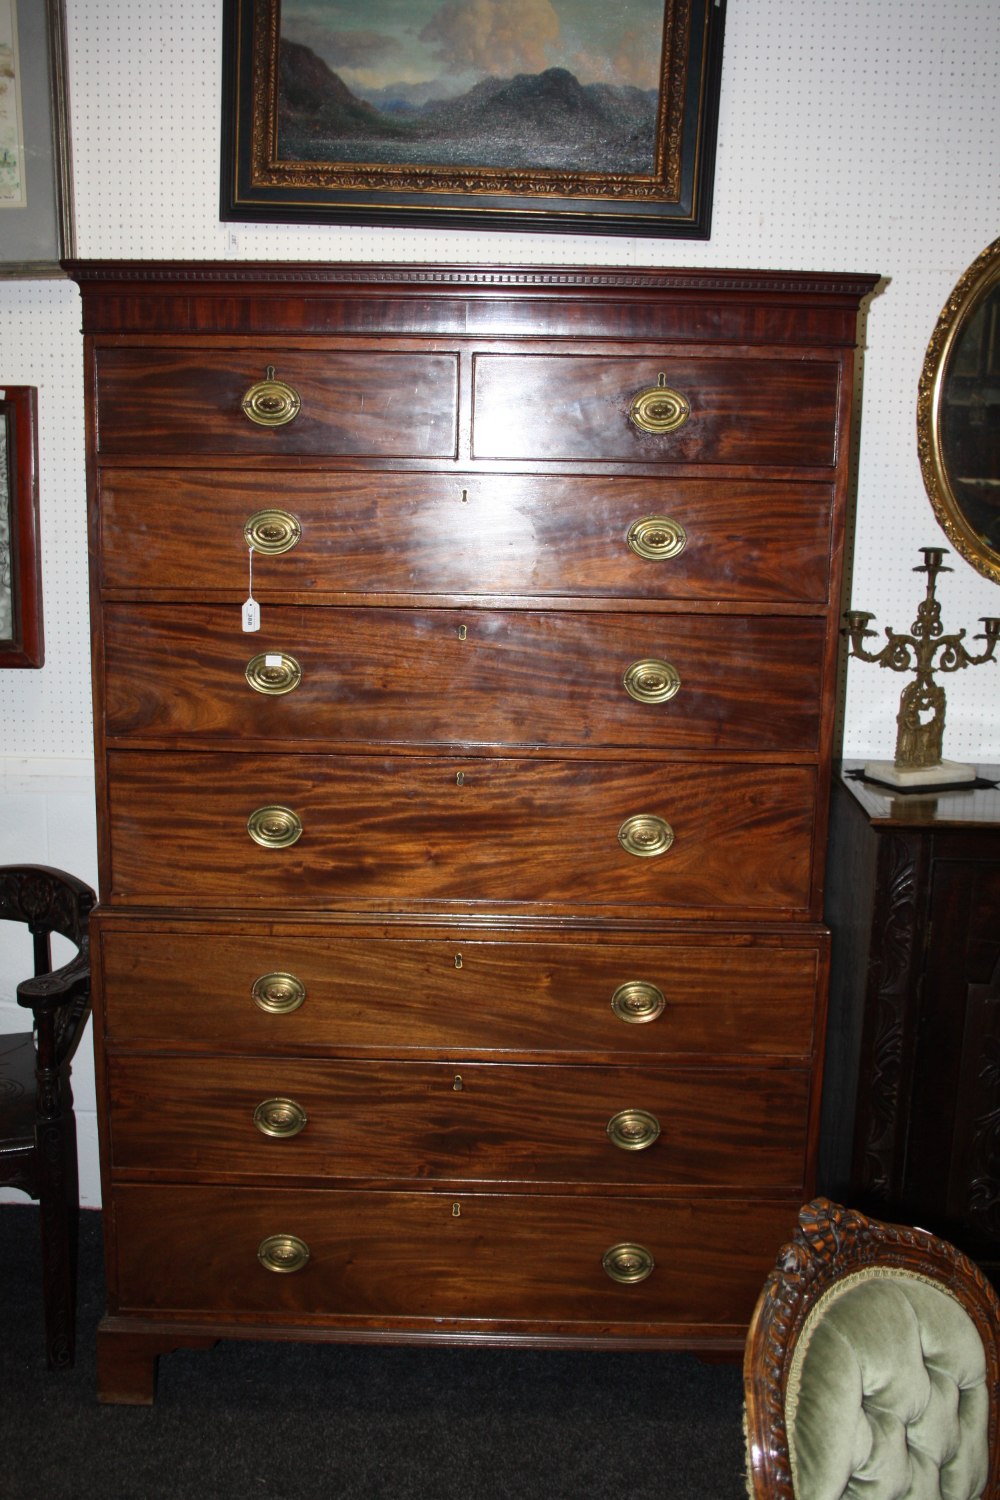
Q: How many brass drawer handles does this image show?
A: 14